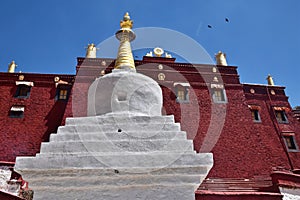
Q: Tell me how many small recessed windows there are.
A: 8